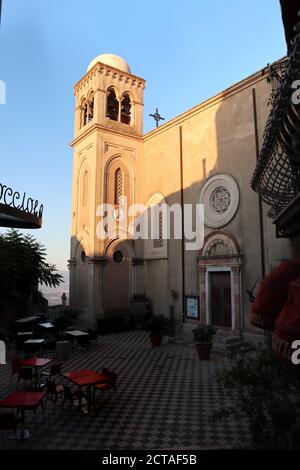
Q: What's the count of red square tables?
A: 3